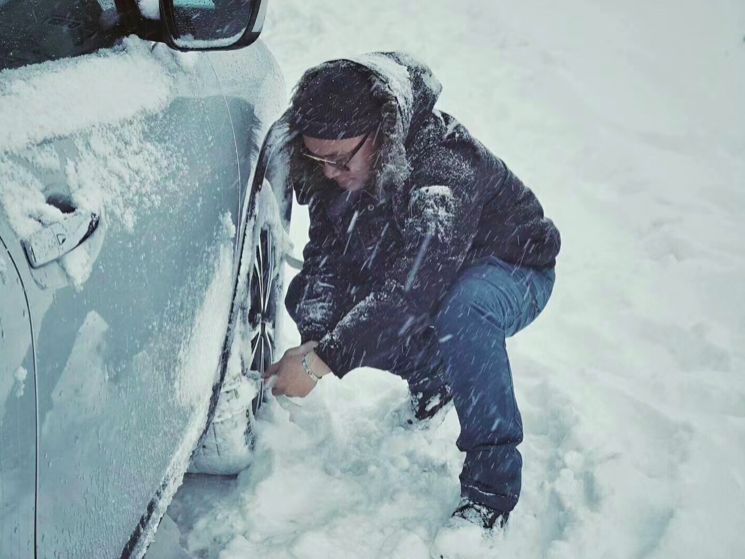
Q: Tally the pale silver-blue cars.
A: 1